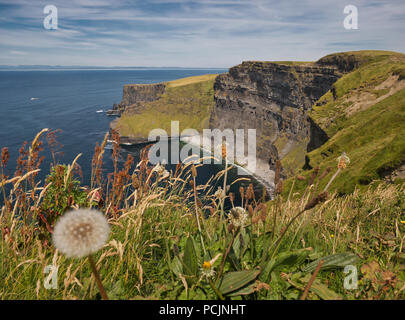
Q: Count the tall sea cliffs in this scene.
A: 2